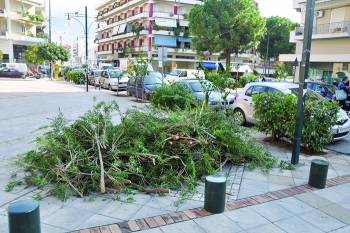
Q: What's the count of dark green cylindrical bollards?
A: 3